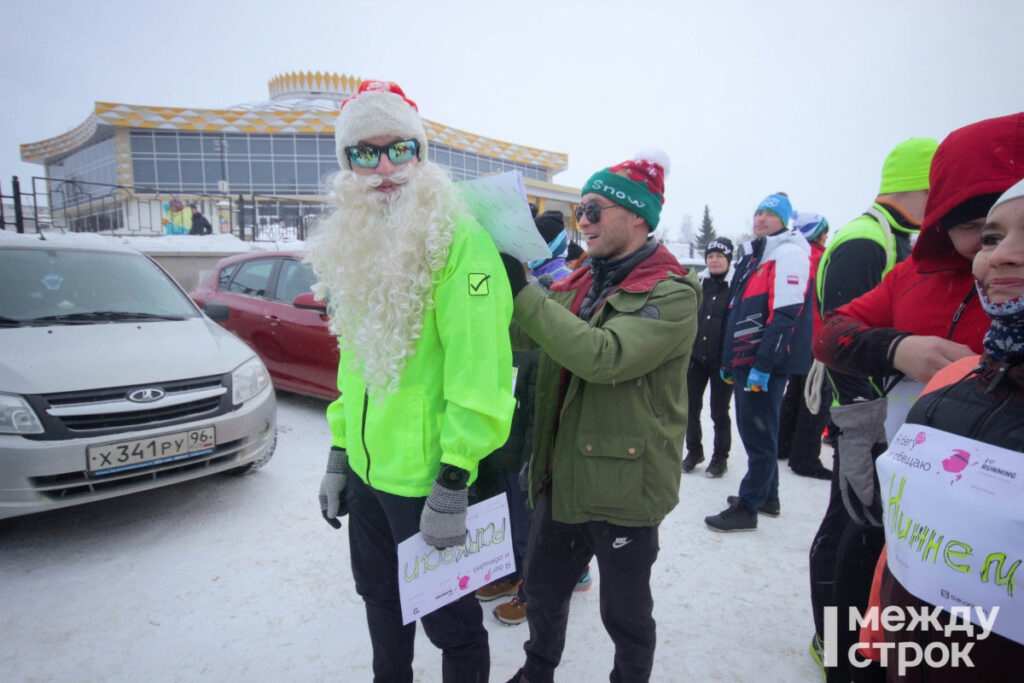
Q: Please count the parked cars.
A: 2